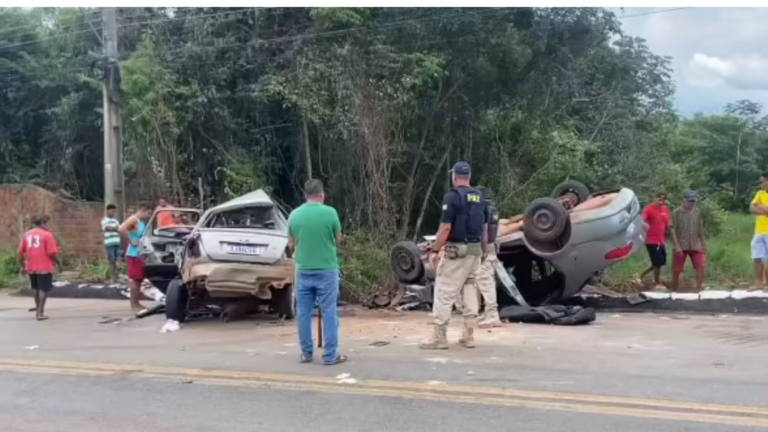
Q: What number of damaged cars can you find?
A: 2